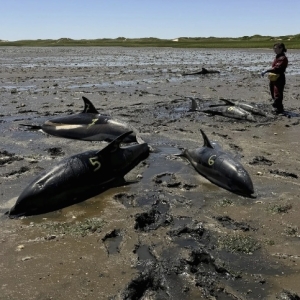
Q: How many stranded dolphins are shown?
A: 6